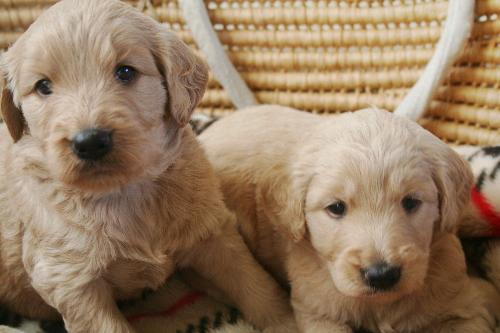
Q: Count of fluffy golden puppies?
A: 2